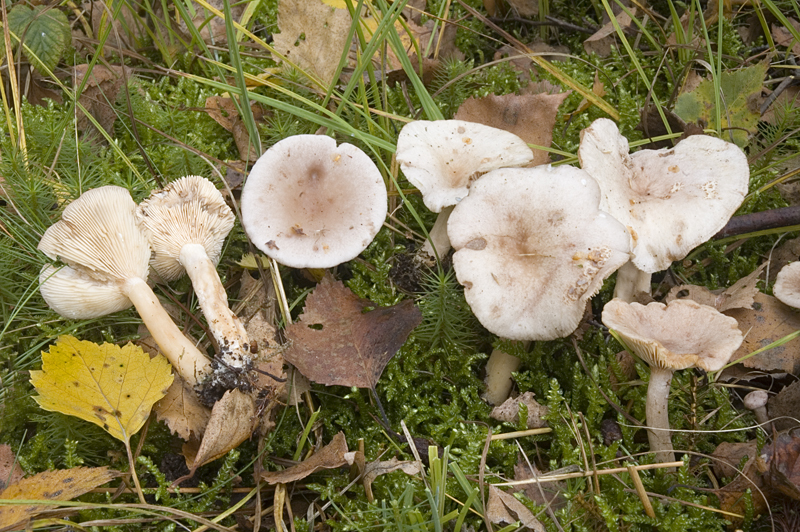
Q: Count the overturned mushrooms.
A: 2